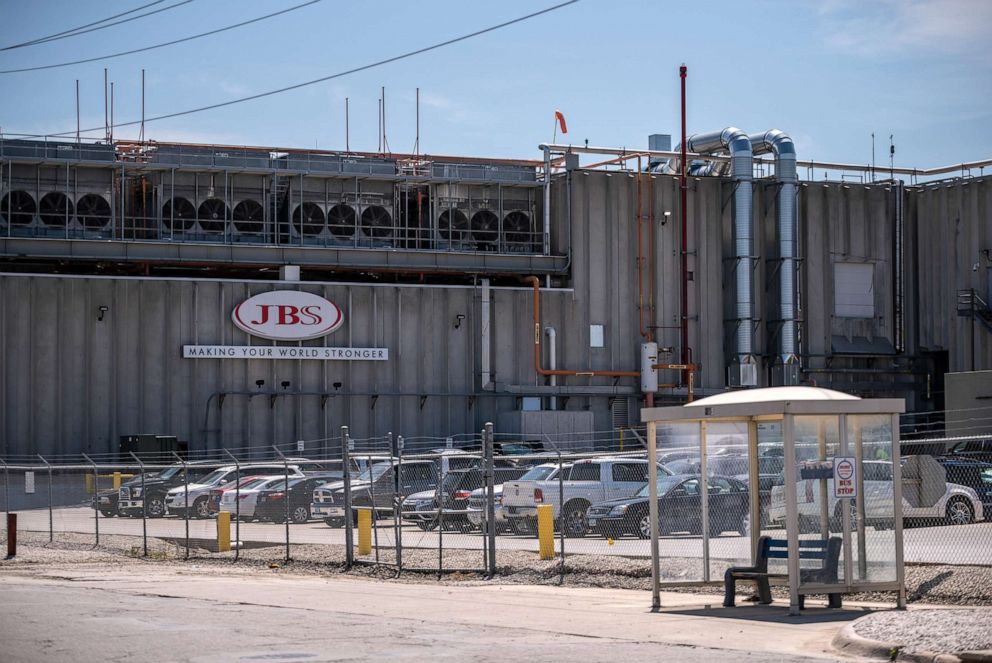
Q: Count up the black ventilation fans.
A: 12